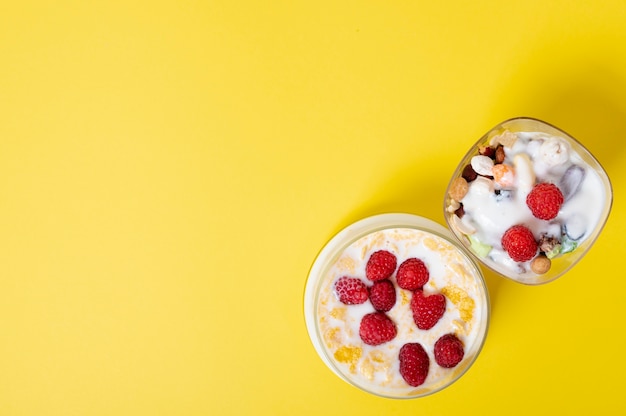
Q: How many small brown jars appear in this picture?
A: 0